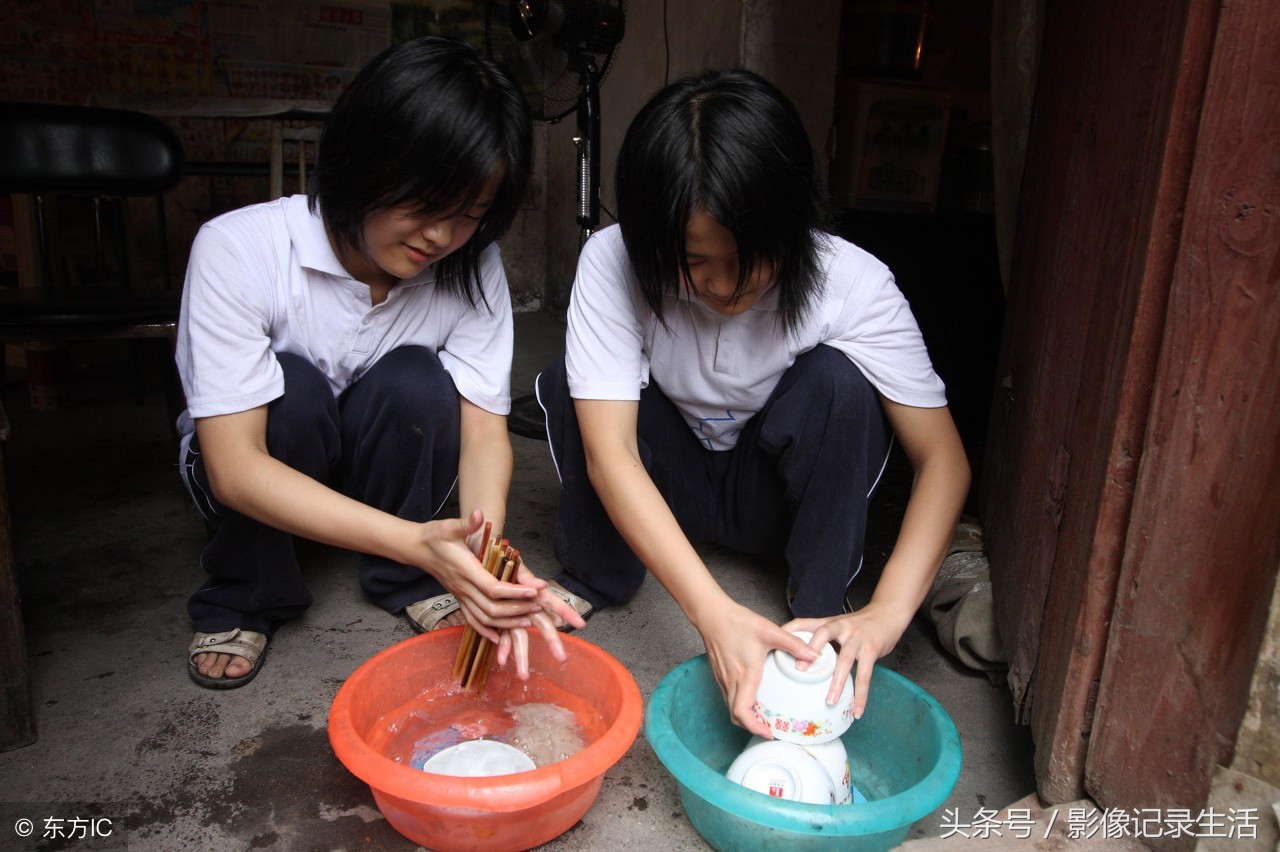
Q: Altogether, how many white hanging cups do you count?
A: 0